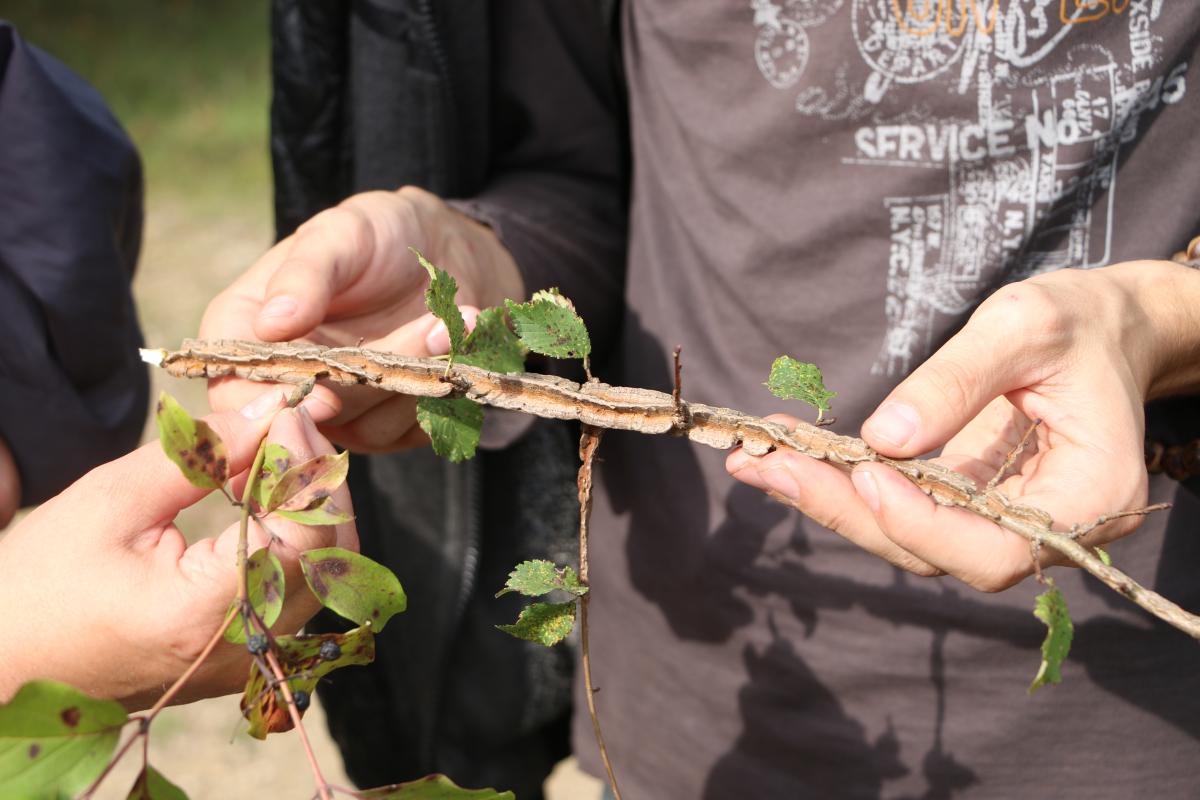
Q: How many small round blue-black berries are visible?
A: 3